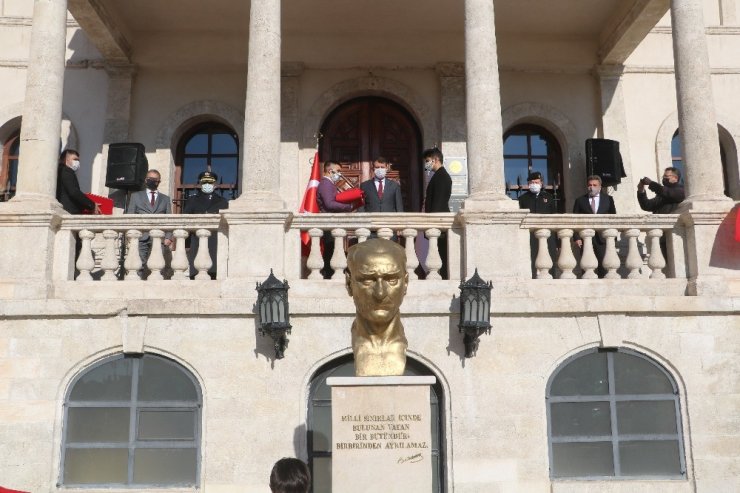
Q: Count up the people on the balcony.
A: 9